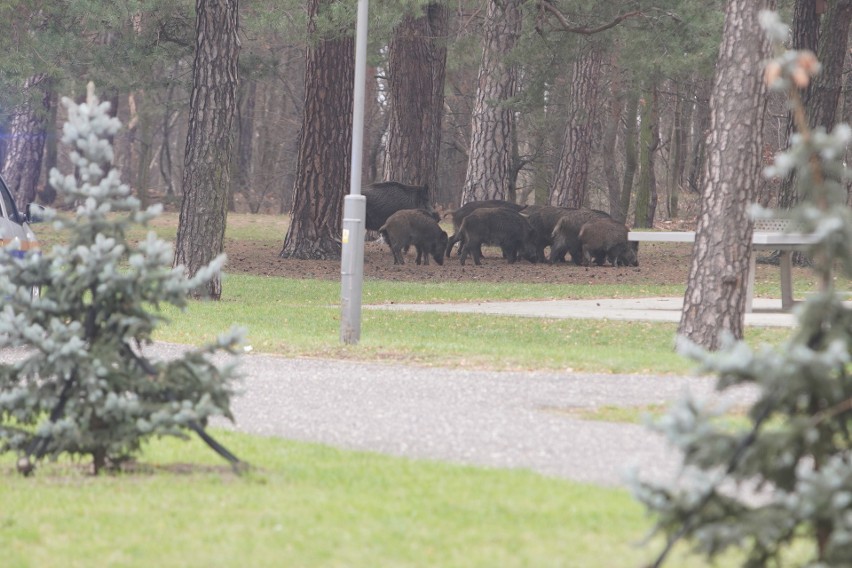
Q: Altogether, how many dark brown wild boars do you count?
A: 7